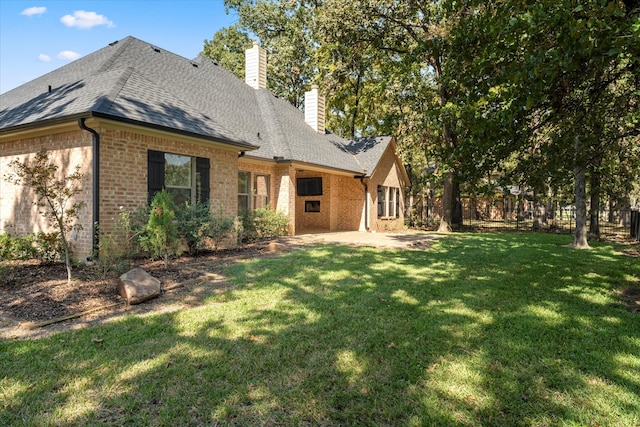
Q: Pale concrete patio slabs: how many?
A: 1